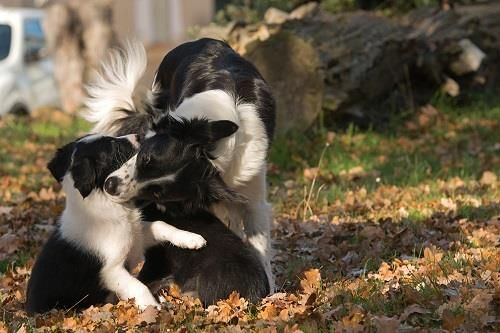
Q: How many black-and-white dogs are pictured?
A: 3